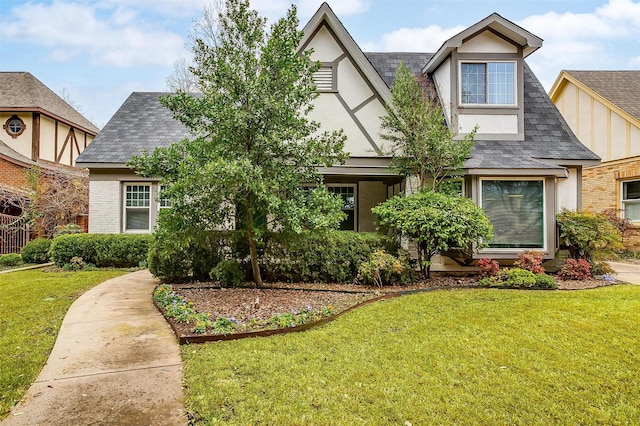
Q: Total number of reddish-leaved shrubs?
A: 3